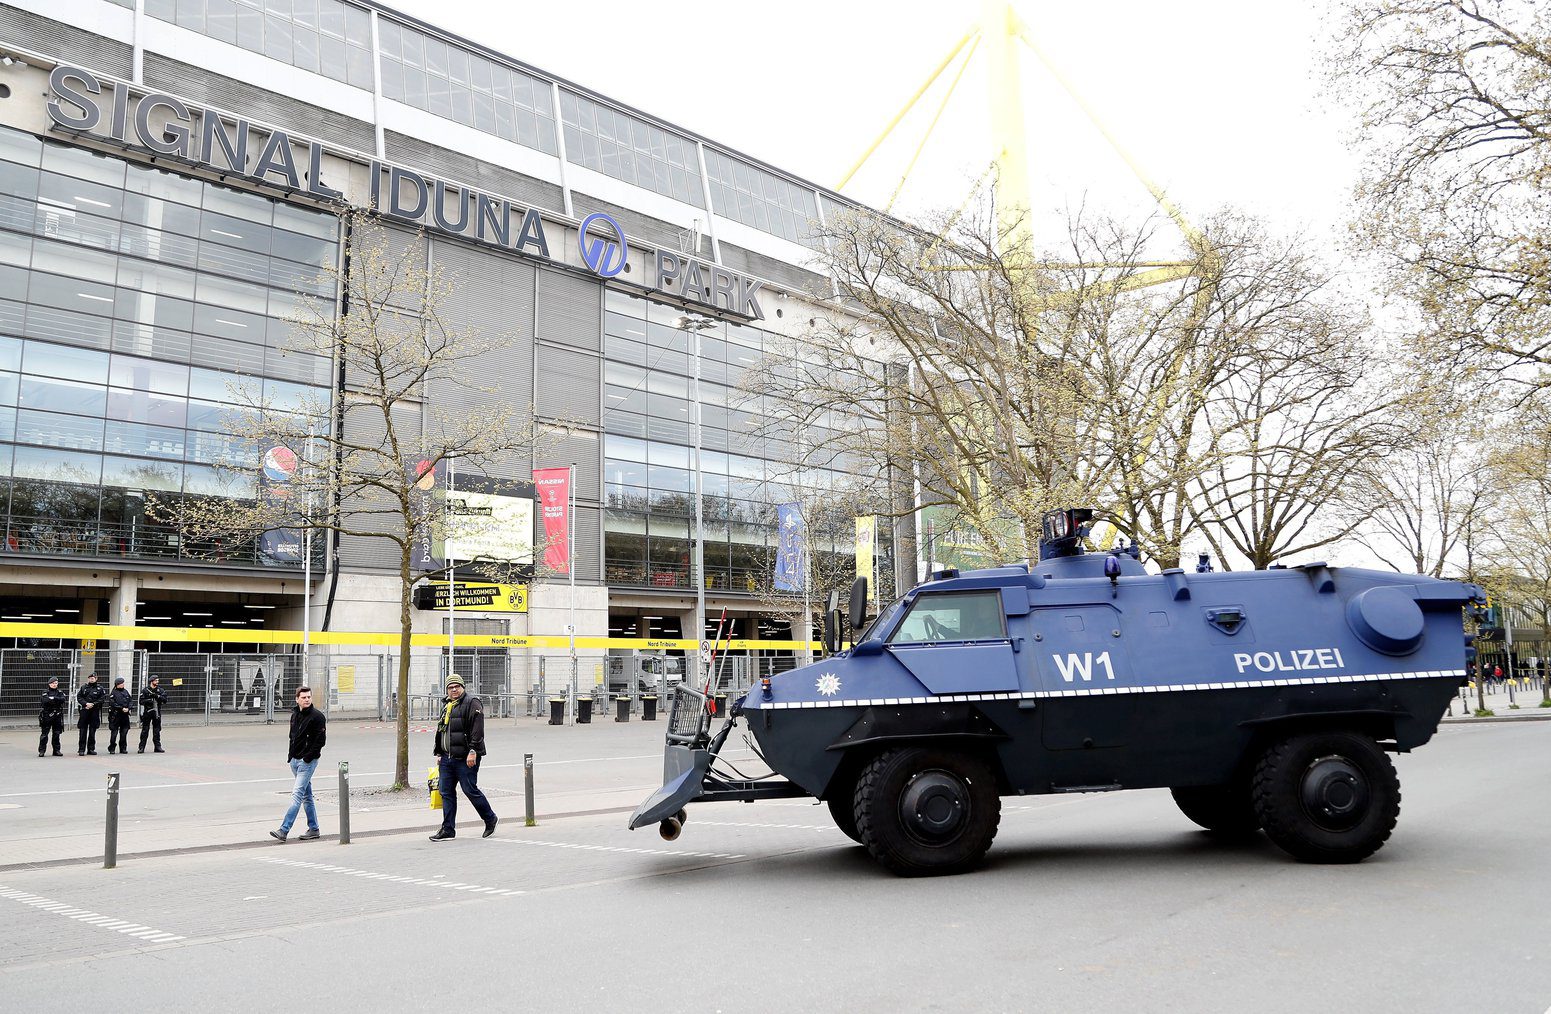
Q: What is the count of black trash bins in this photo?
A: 5